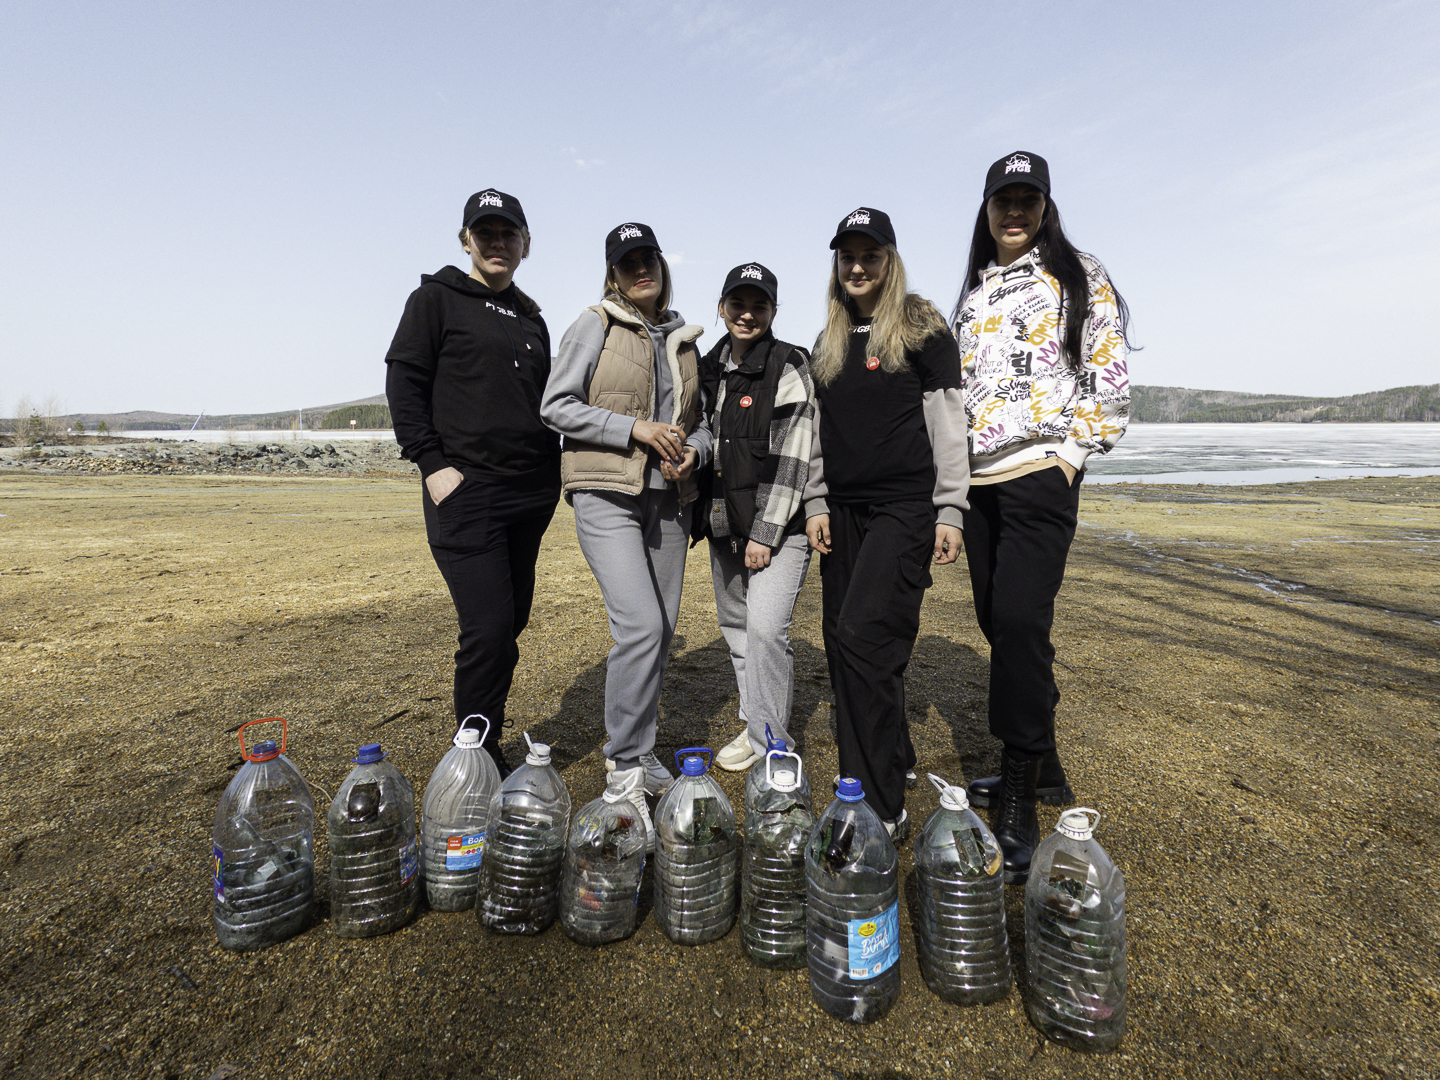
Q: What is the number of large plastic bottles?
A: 11